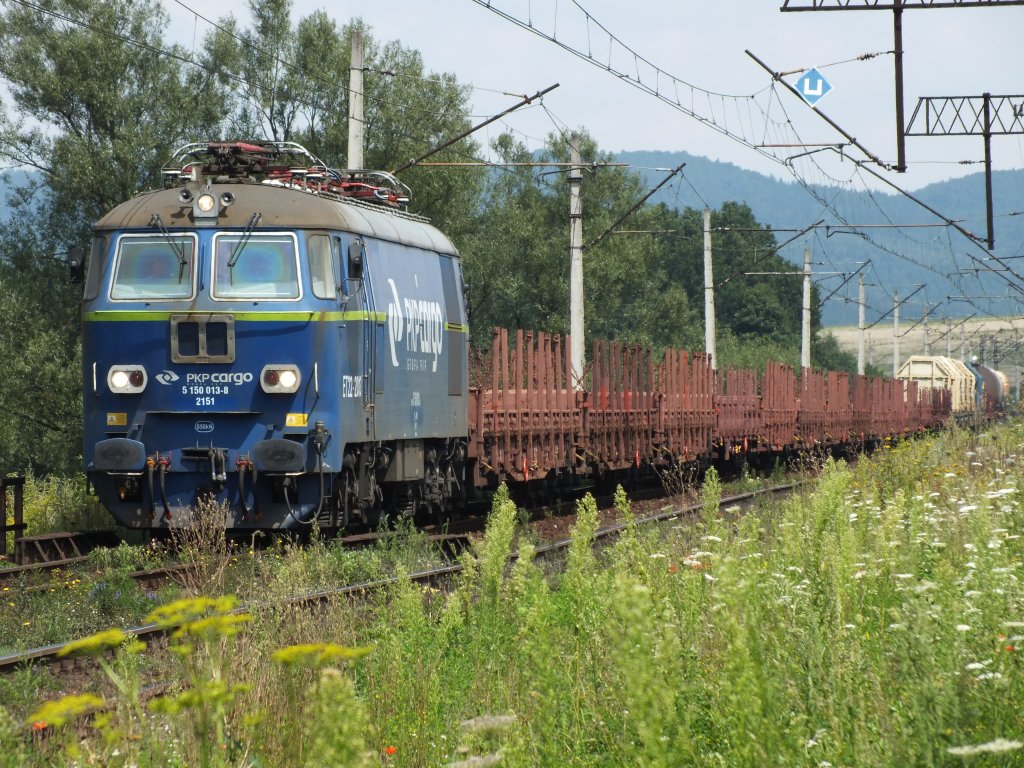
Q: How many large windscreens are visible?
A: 2